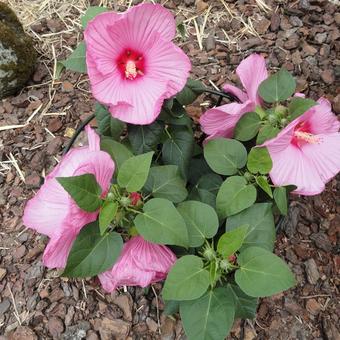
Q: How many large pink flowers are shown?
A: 5